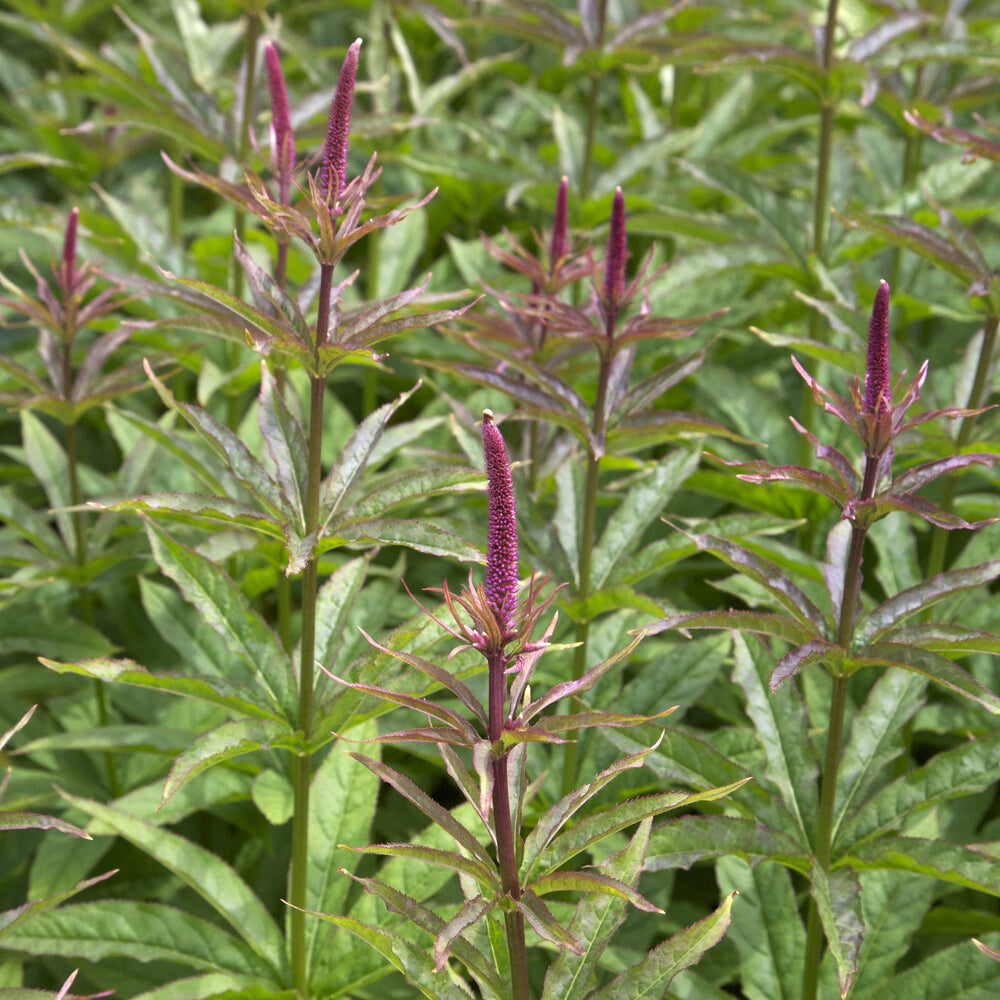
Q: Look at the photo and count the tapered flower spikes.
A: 7